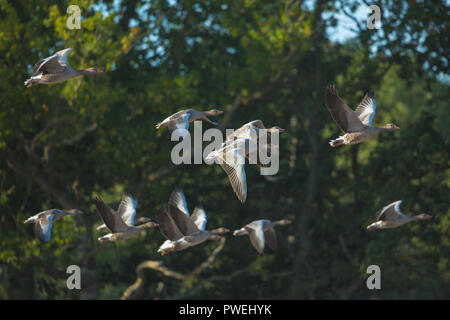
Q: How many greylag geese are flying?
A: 12